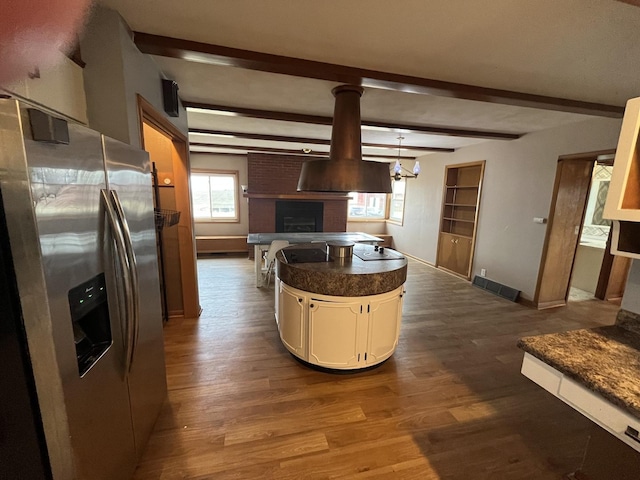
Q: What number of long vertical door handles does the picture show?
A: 2